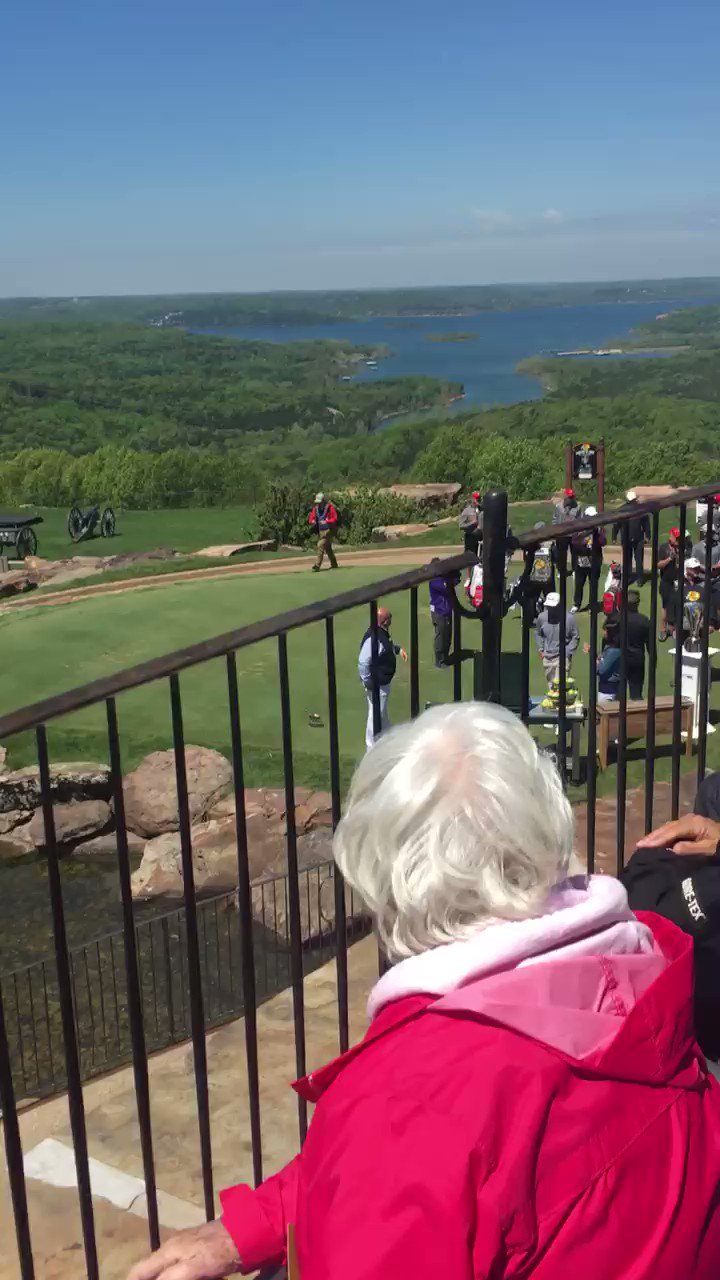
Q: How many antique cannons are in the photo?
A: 2